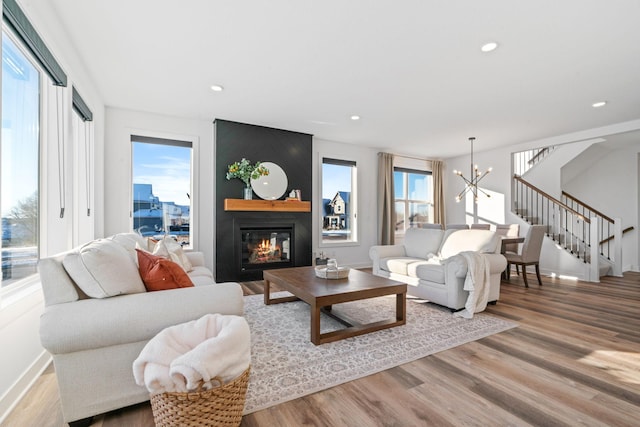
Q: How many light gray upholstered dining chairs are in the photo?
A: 5